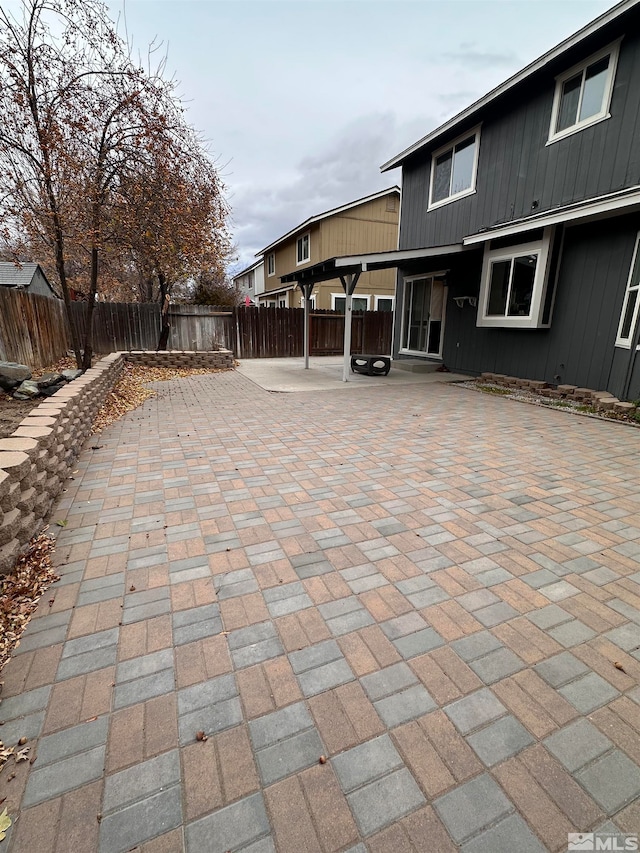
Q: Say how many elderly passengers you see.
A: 0